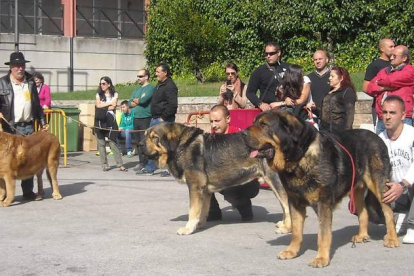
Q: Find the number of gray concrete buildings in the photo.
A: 1